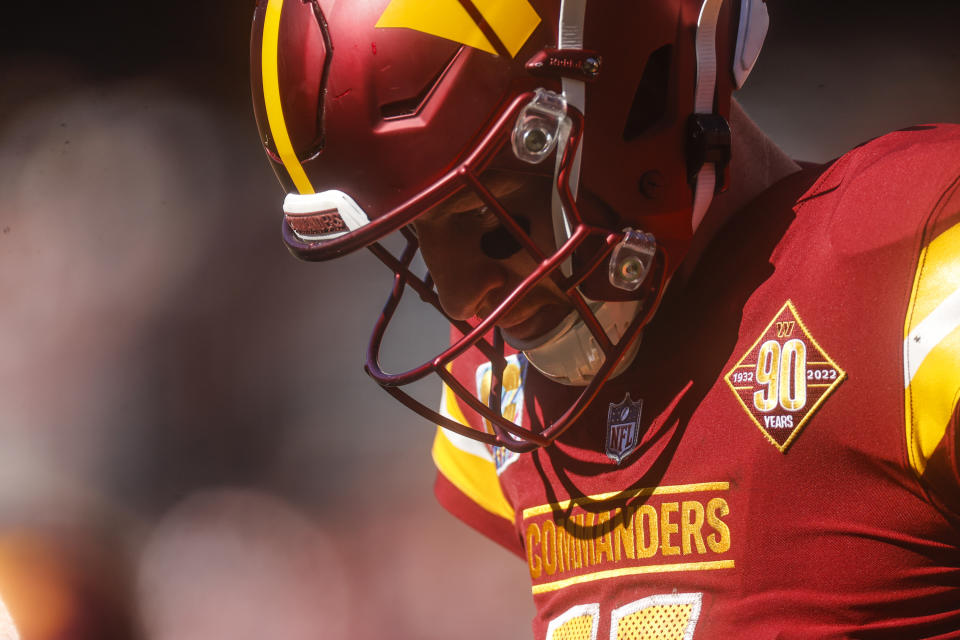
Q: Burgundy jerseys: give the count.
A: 1